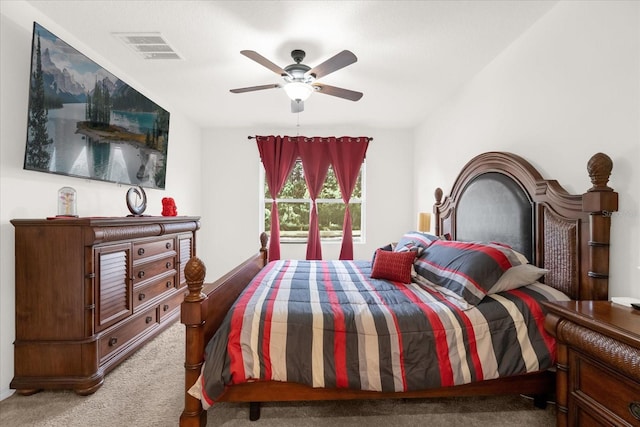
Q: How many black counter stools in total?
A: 0